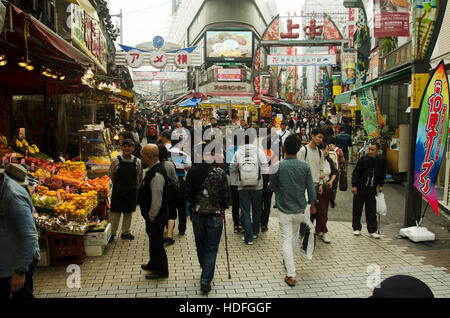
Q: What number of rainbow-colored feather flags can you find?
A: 1